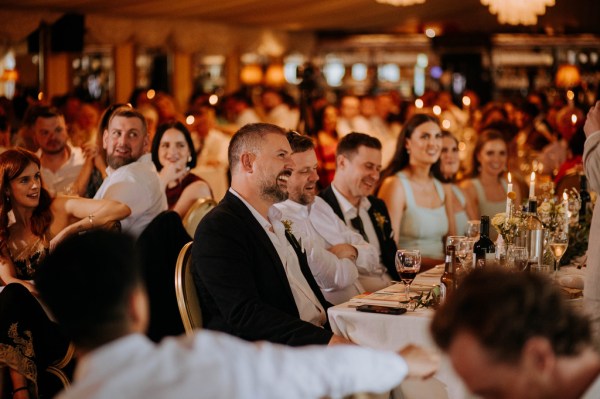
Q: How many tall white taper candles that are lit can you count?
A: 3